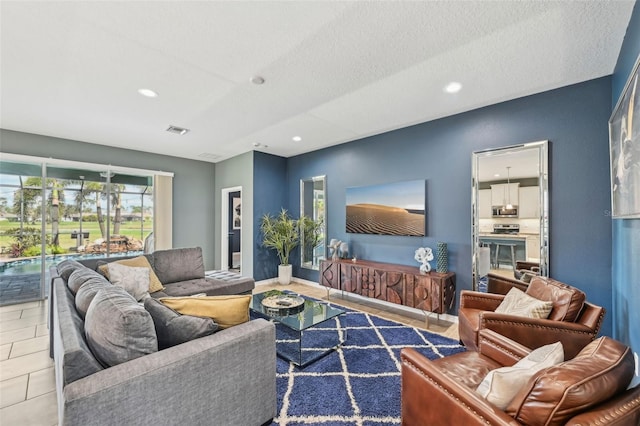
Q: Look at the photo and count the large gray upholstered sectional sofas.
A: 1